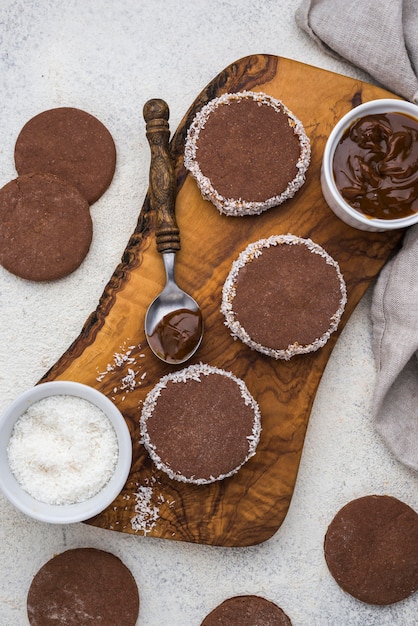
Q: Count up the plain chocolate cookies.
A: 5